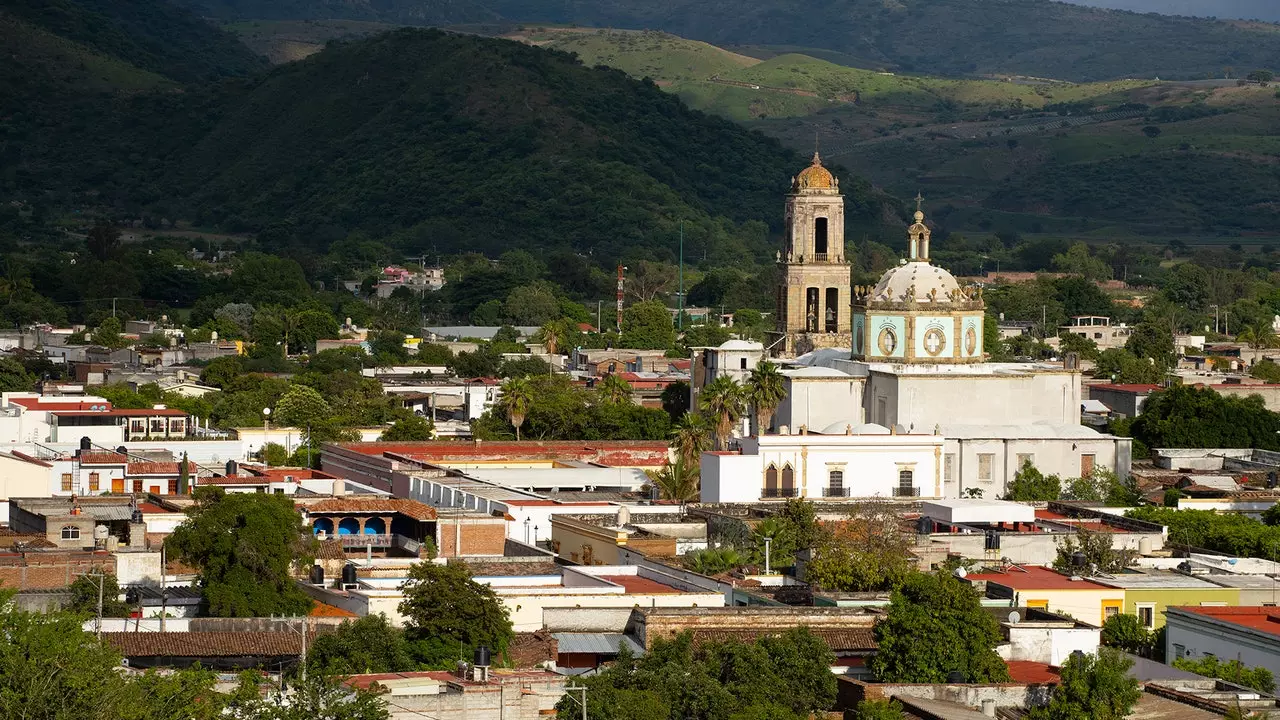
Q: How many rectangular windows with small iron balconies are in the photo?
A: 2